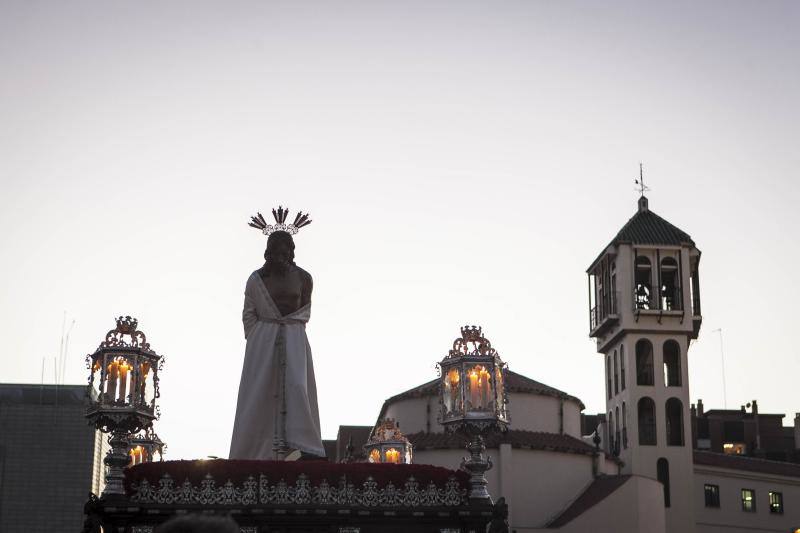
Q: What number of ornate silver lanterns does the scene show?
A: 4